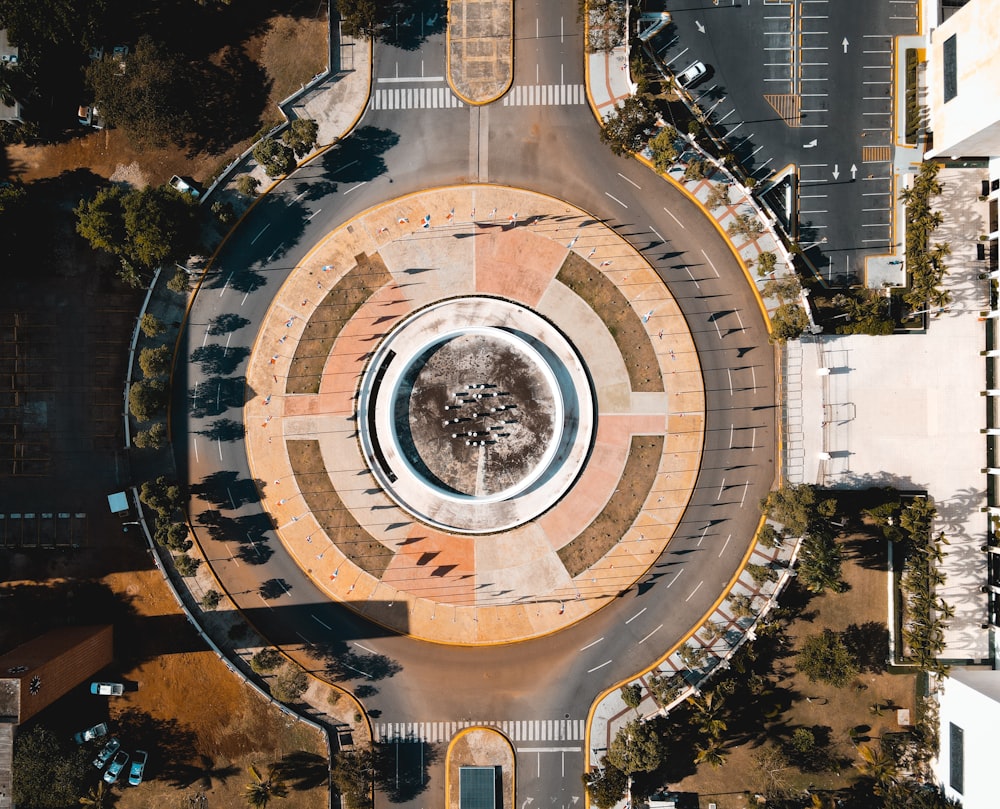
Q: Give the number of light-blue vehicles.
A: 5